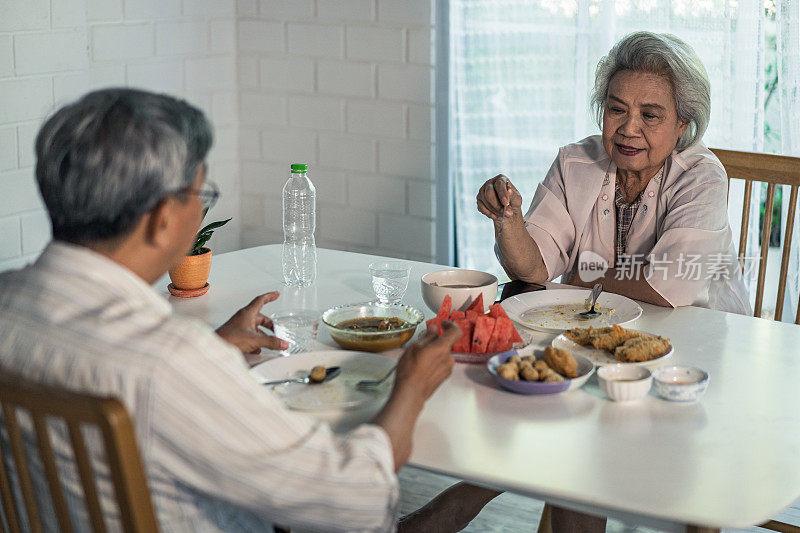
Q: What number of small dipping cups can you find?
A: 2